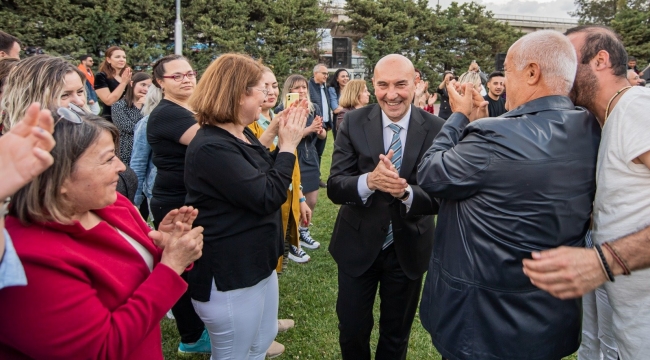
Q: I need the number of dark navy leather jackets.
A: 1